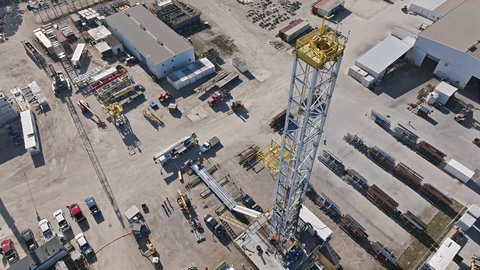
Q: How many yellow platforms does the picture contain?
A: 2